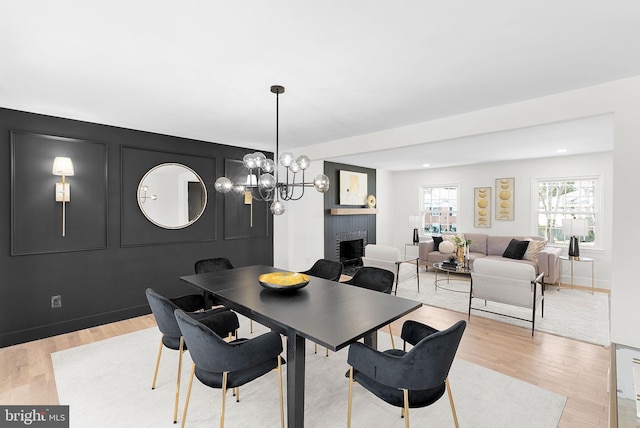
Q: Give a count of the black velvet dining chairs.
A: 6